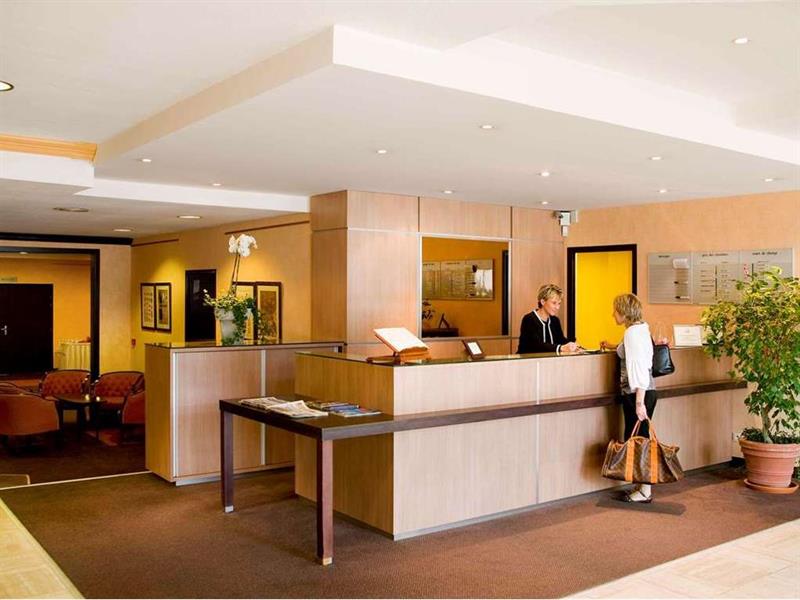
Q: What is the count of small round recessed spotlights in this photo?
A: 11